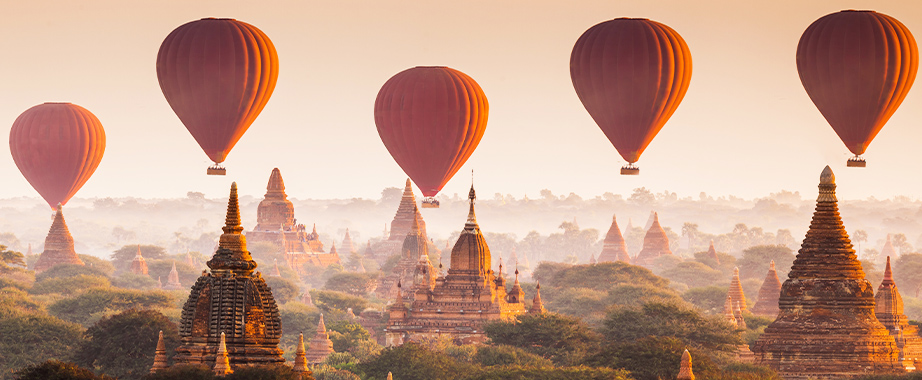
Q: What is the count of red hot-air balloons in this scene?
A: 5